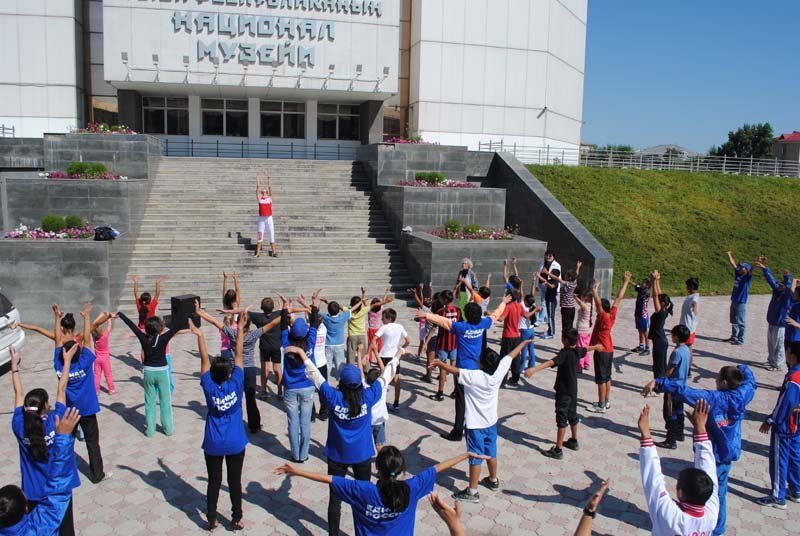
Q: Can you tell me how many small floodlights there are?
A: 10